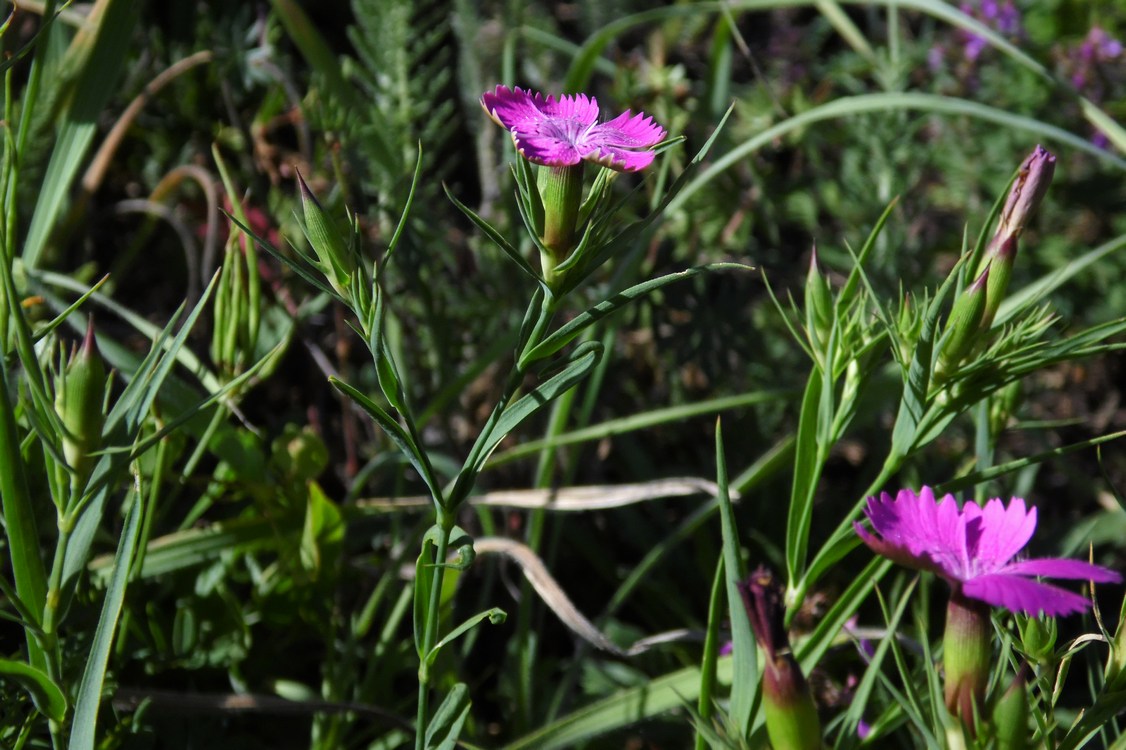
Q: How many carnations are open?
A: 2